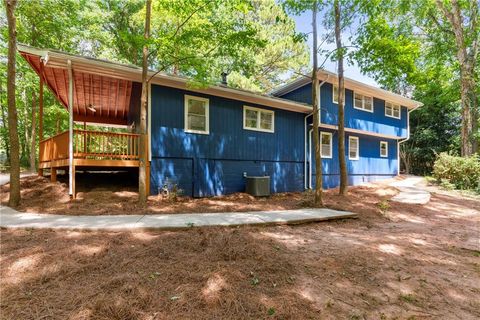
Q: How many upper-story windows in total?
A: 3